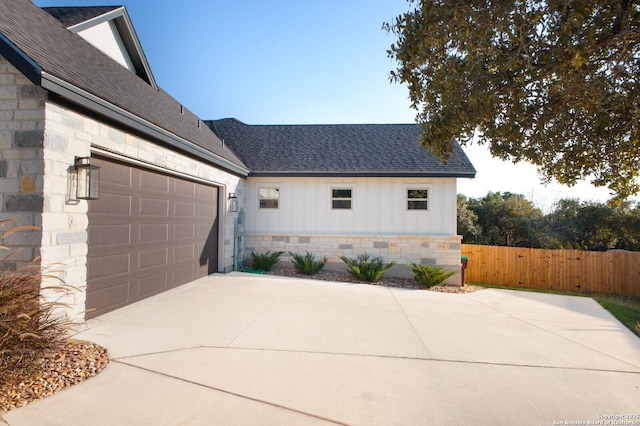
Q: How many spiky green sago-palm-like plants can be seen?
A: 4